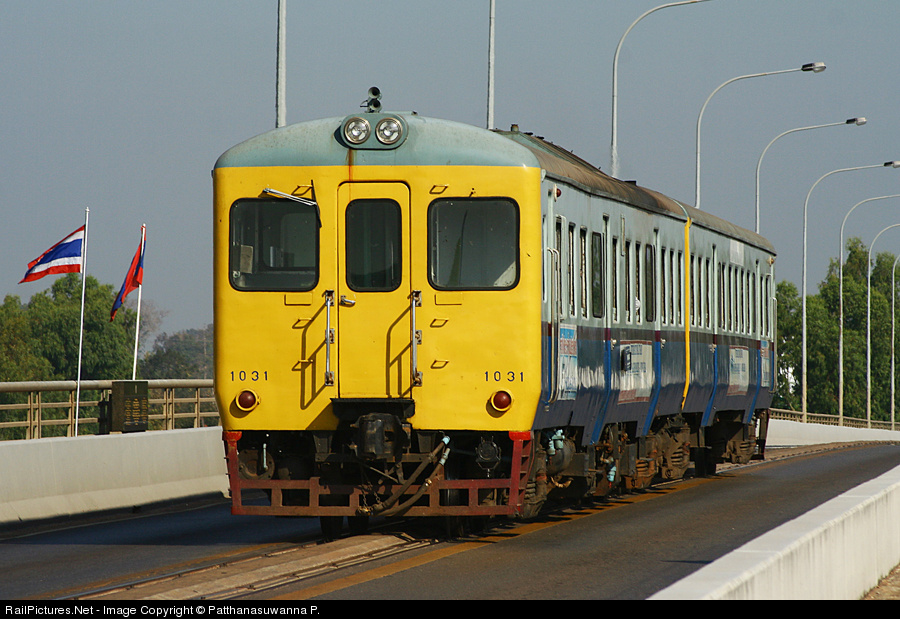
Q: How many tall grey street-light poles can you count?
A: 9